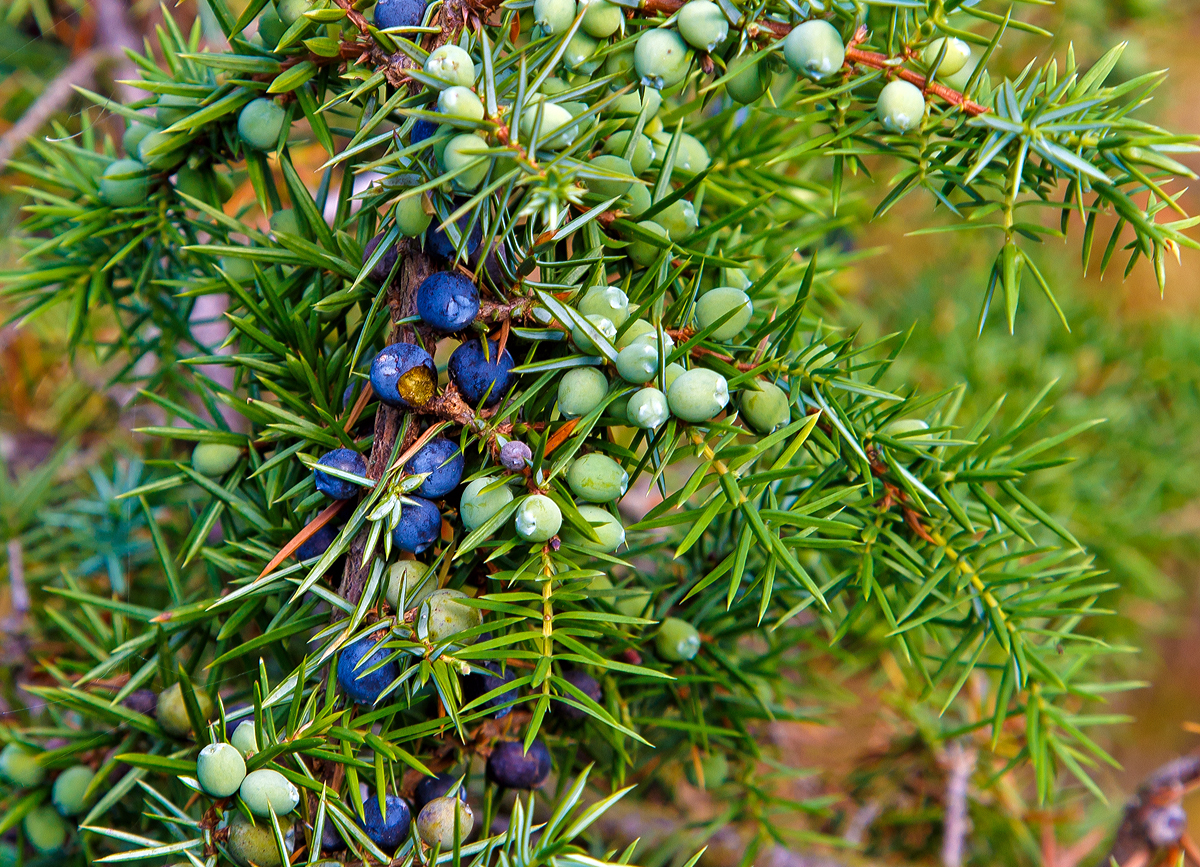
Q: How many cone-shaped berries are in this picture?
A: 0